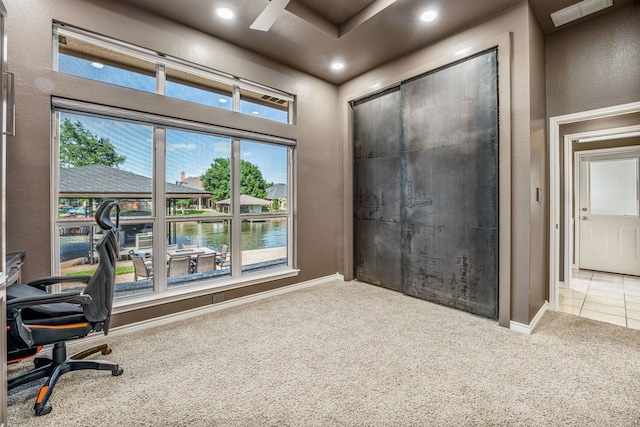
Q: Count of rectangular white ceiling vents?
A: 1